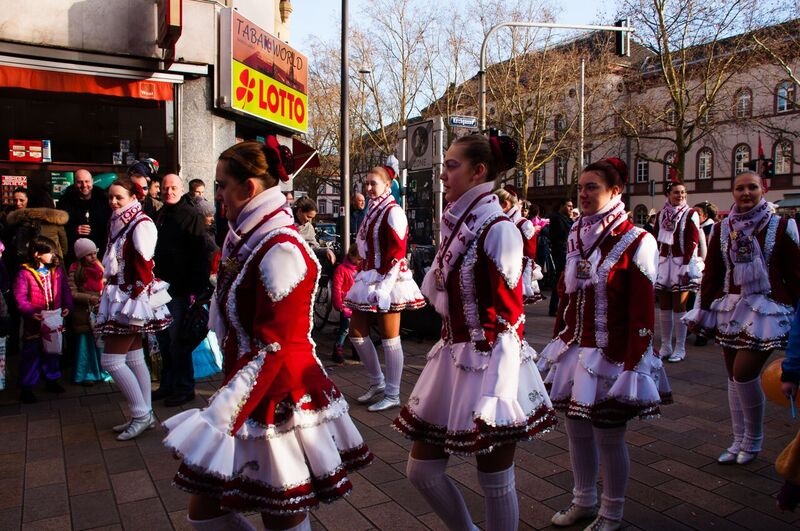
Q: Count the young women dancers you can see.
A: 8